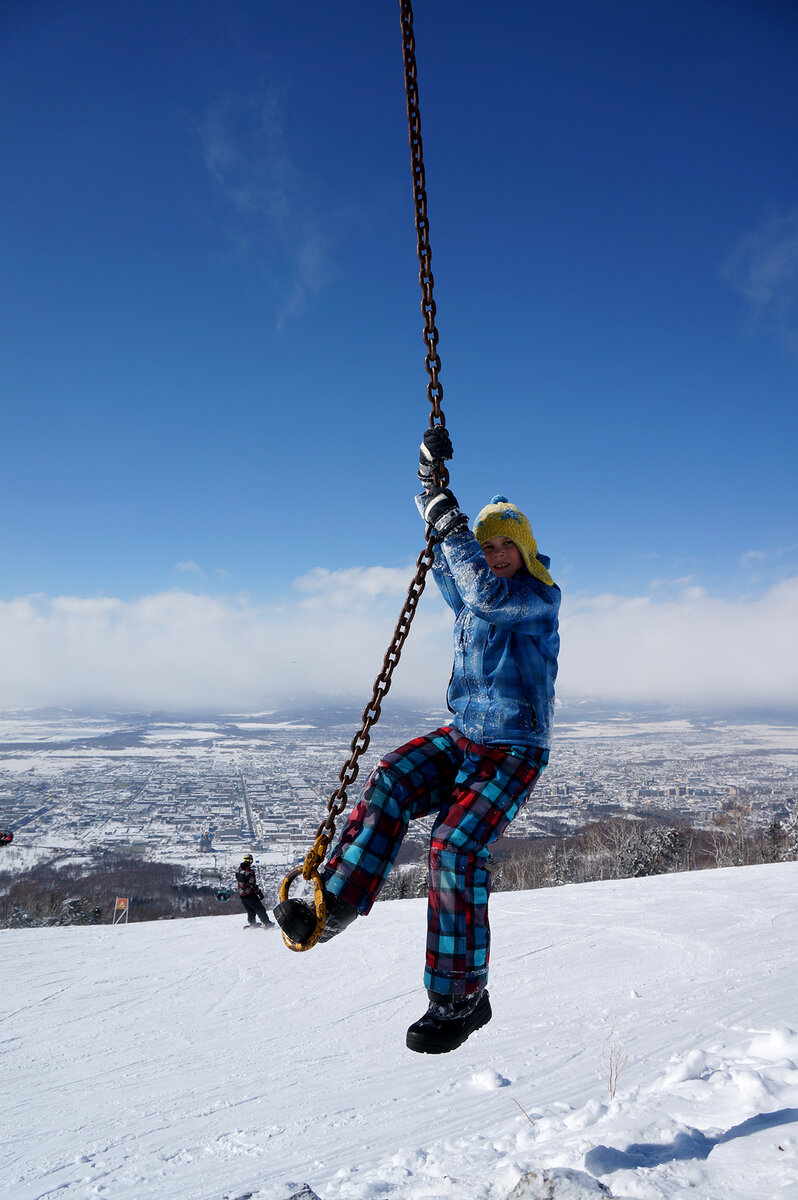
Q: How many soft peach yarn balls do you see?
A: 0